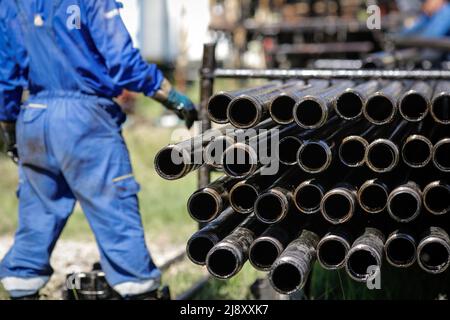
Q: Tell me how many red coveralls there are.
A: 0